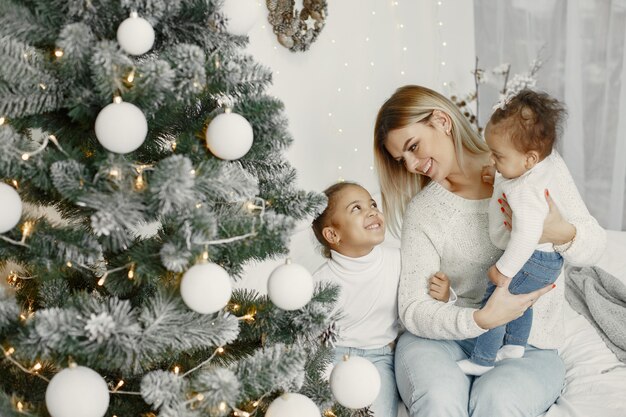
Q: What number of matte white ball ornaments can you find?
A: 10